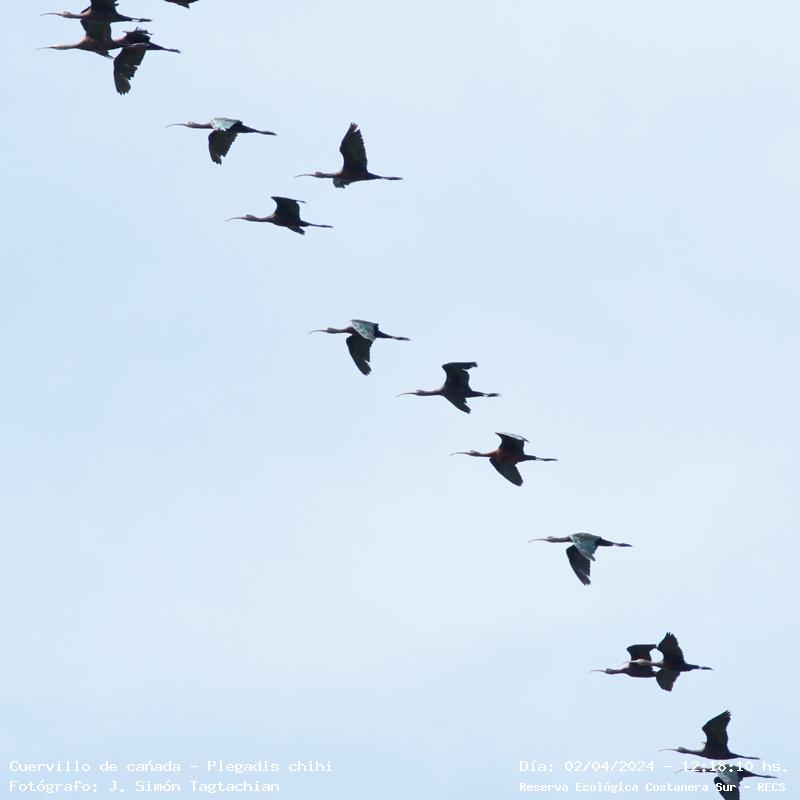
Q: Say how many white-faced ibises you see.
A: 15